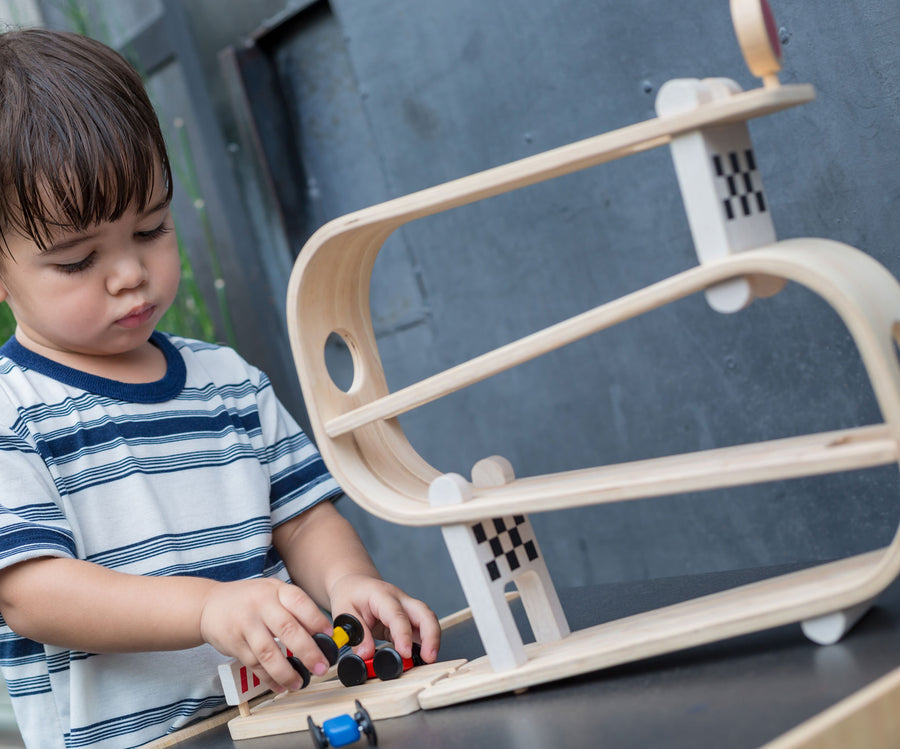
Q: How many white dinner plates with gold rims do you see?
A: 0